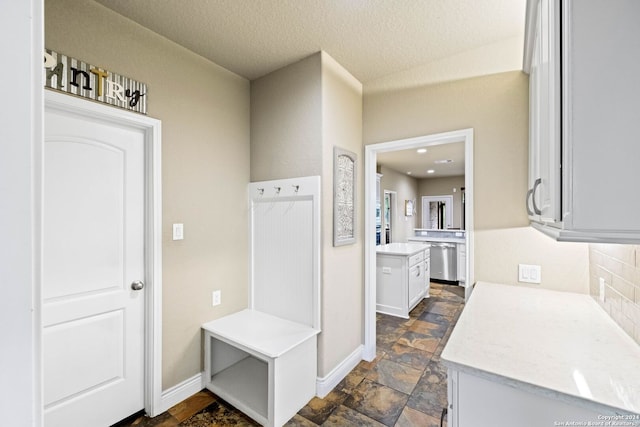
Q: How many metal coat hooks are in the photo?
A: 3